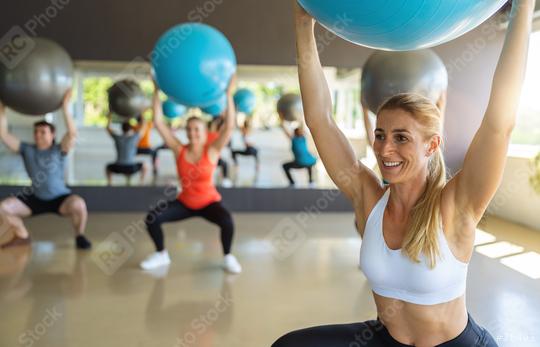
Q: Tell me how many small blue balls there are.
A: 3